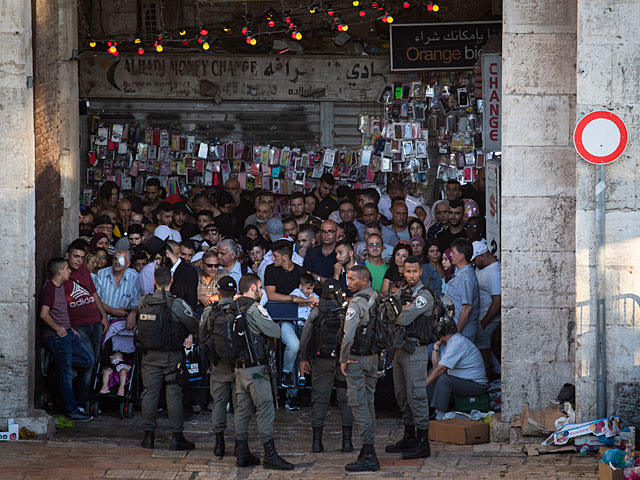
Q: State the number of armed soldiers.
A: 6